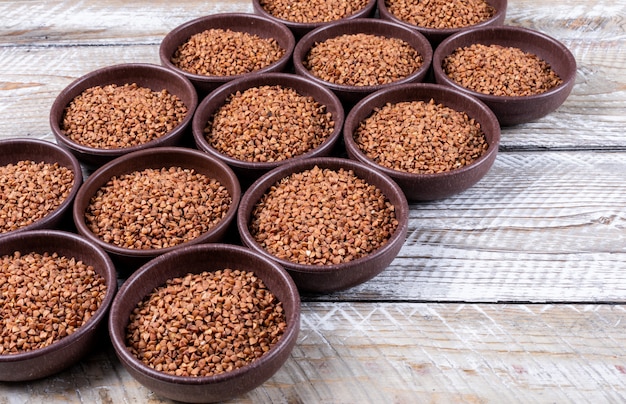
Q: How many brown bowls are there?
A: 13